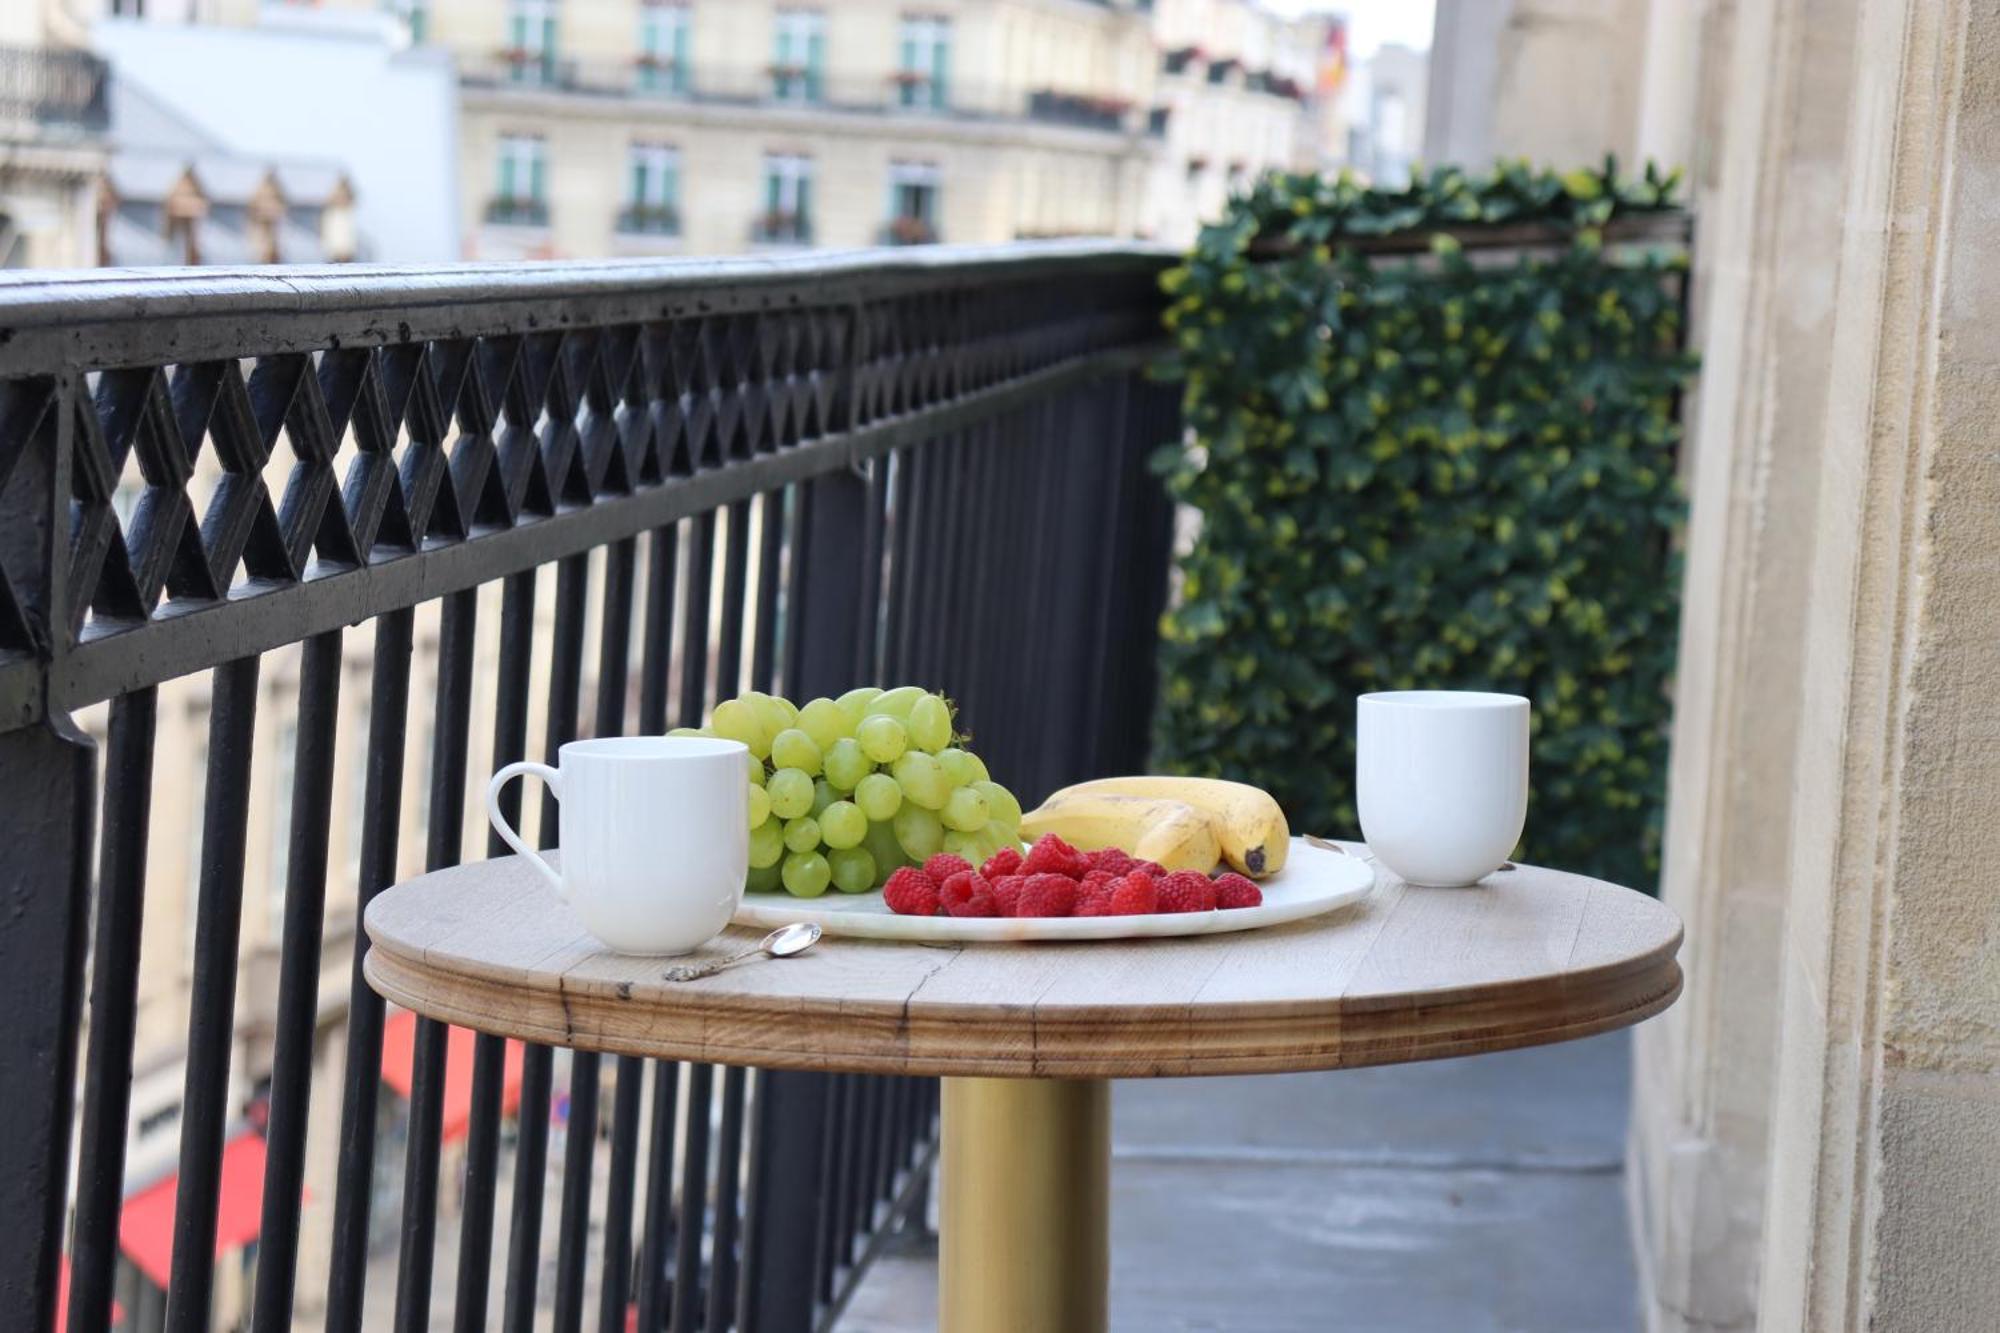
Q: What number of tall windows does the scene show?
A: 8